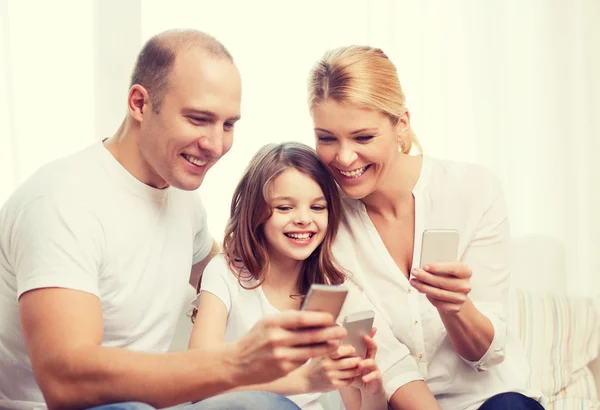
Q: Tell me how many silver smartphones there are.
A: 3